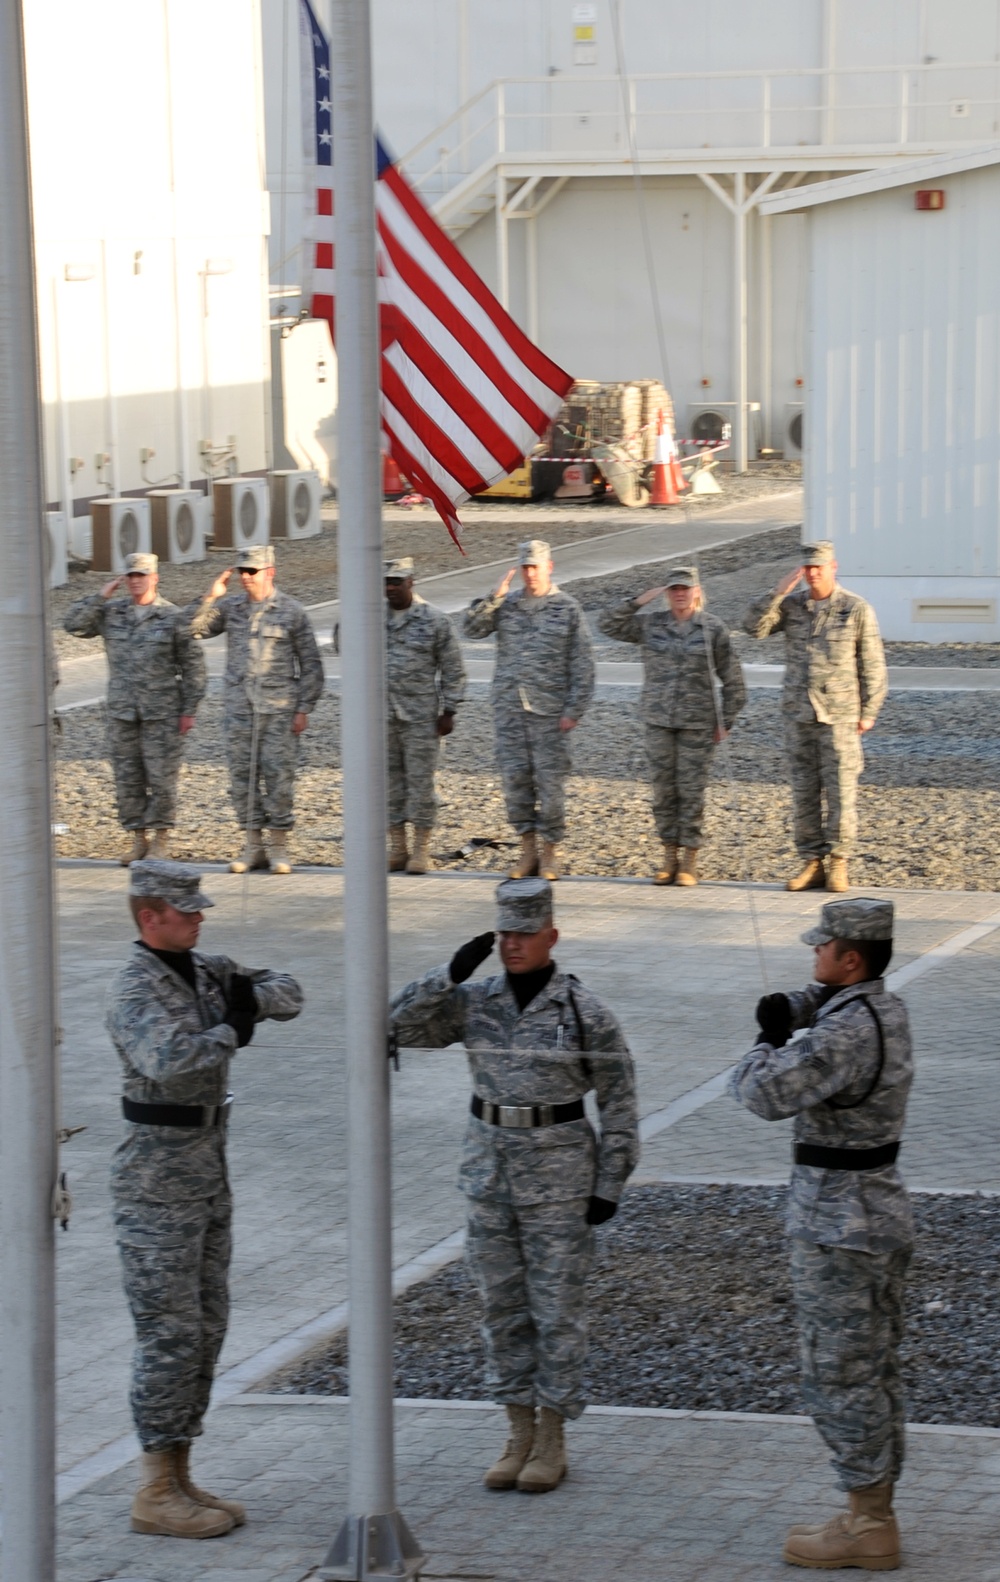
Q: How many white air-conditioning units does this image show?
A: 7